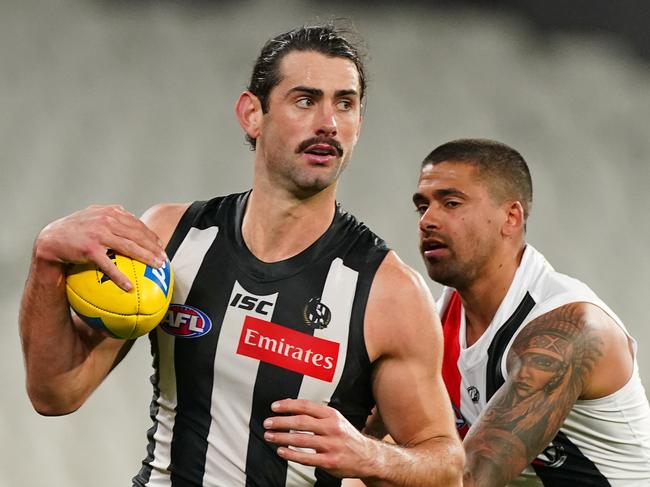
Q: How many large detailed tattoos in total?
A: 1